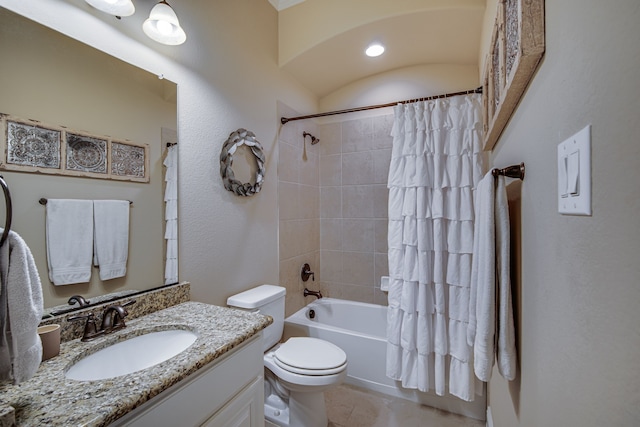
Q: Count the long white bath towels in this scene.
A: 2